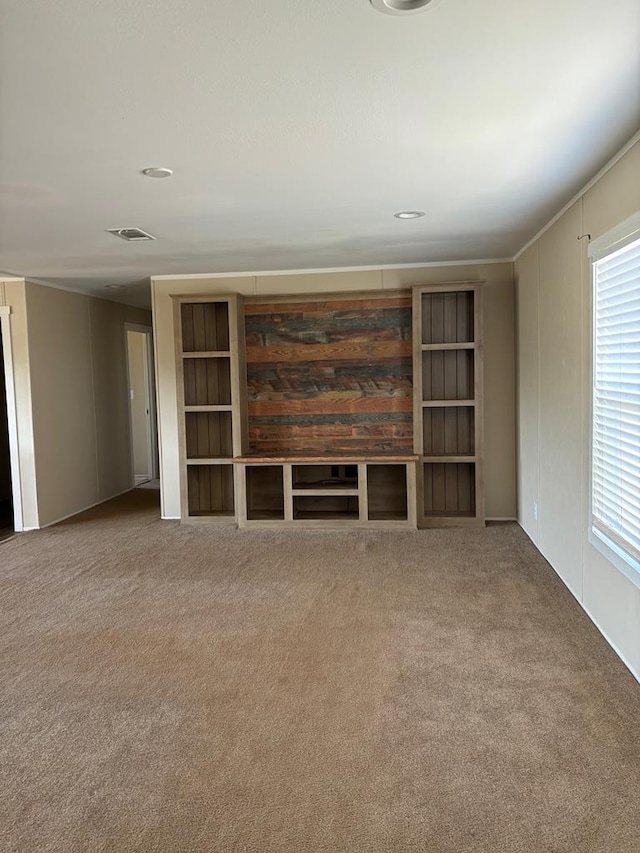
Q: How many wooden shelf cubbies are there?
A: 12